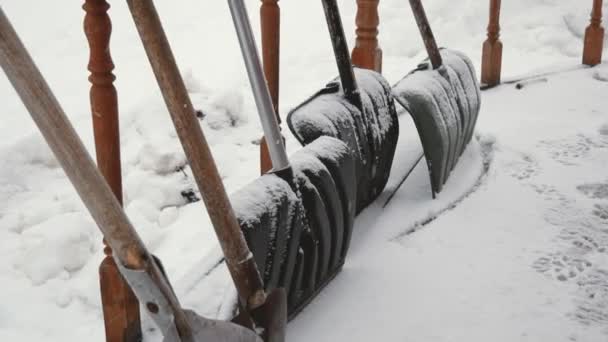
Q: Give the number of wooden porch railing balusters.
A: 5